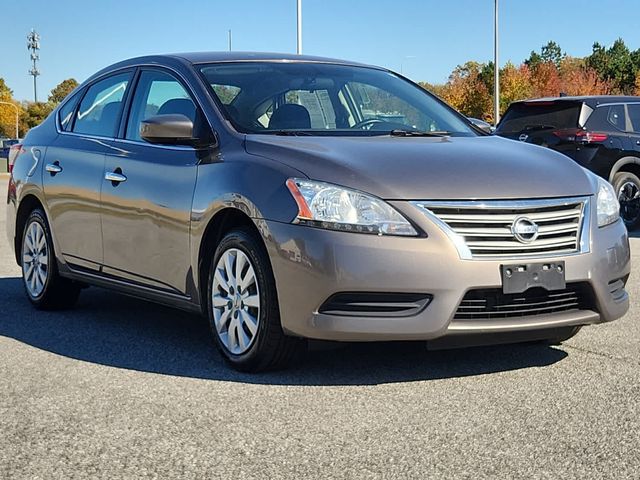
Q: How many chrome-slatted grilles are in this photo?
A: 1